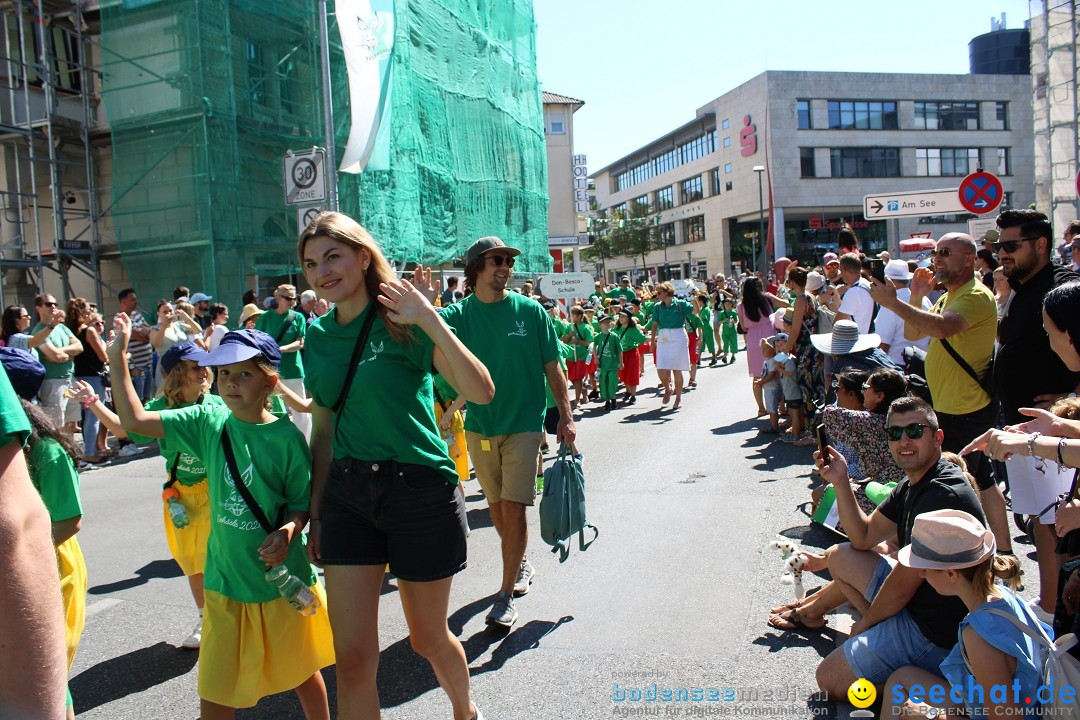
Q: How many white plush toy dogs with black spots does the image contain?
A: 1